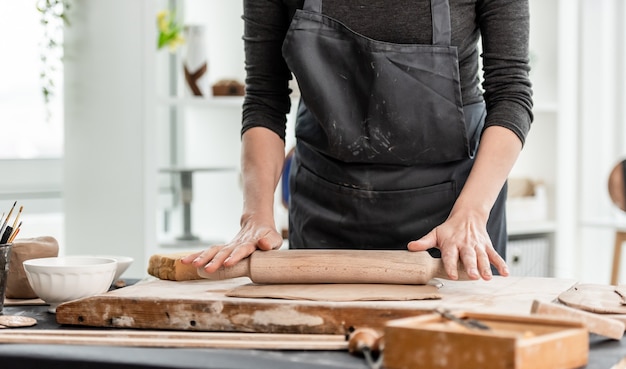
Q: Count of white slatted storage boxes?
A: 1